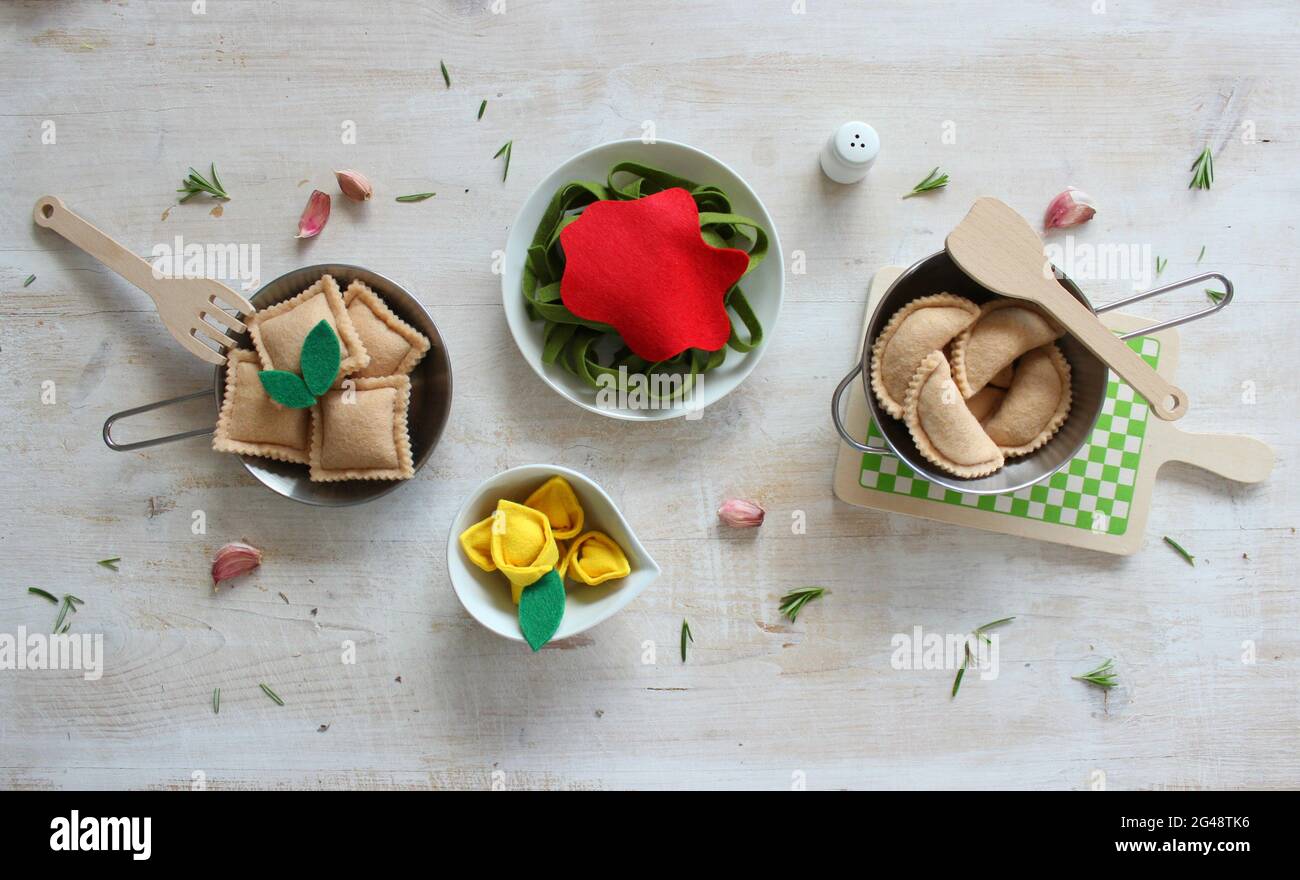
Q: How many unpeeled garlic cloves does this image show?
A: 5